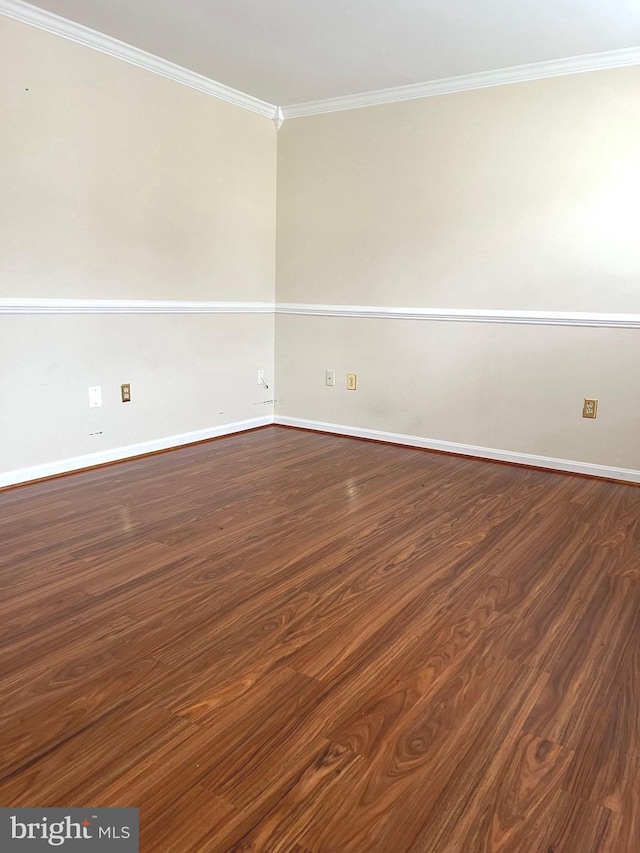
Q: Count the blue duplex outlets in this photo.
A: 0